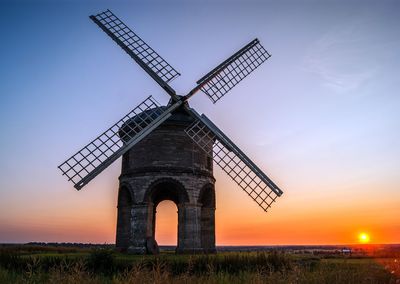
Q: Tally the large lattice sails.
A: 4